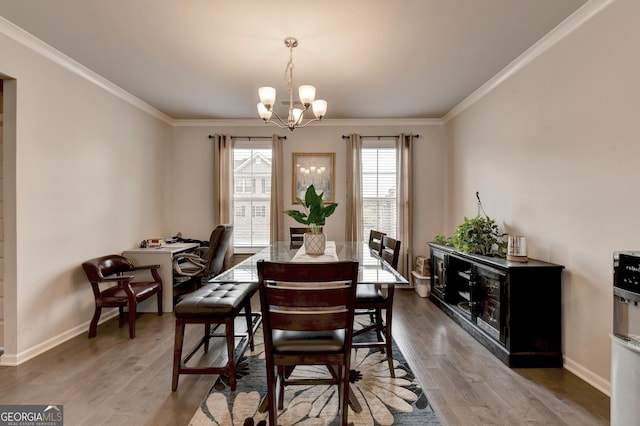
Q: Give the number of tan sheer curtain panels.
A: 4